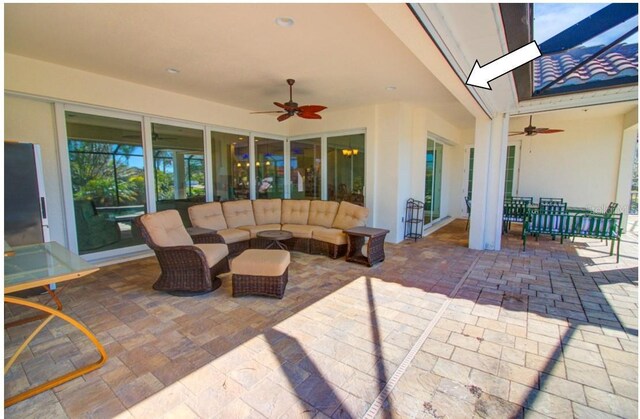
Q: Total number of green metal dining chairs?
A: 6